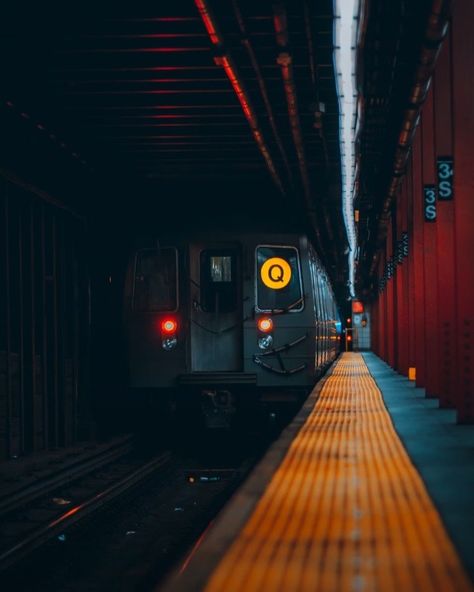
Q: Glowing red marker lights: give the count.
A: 2